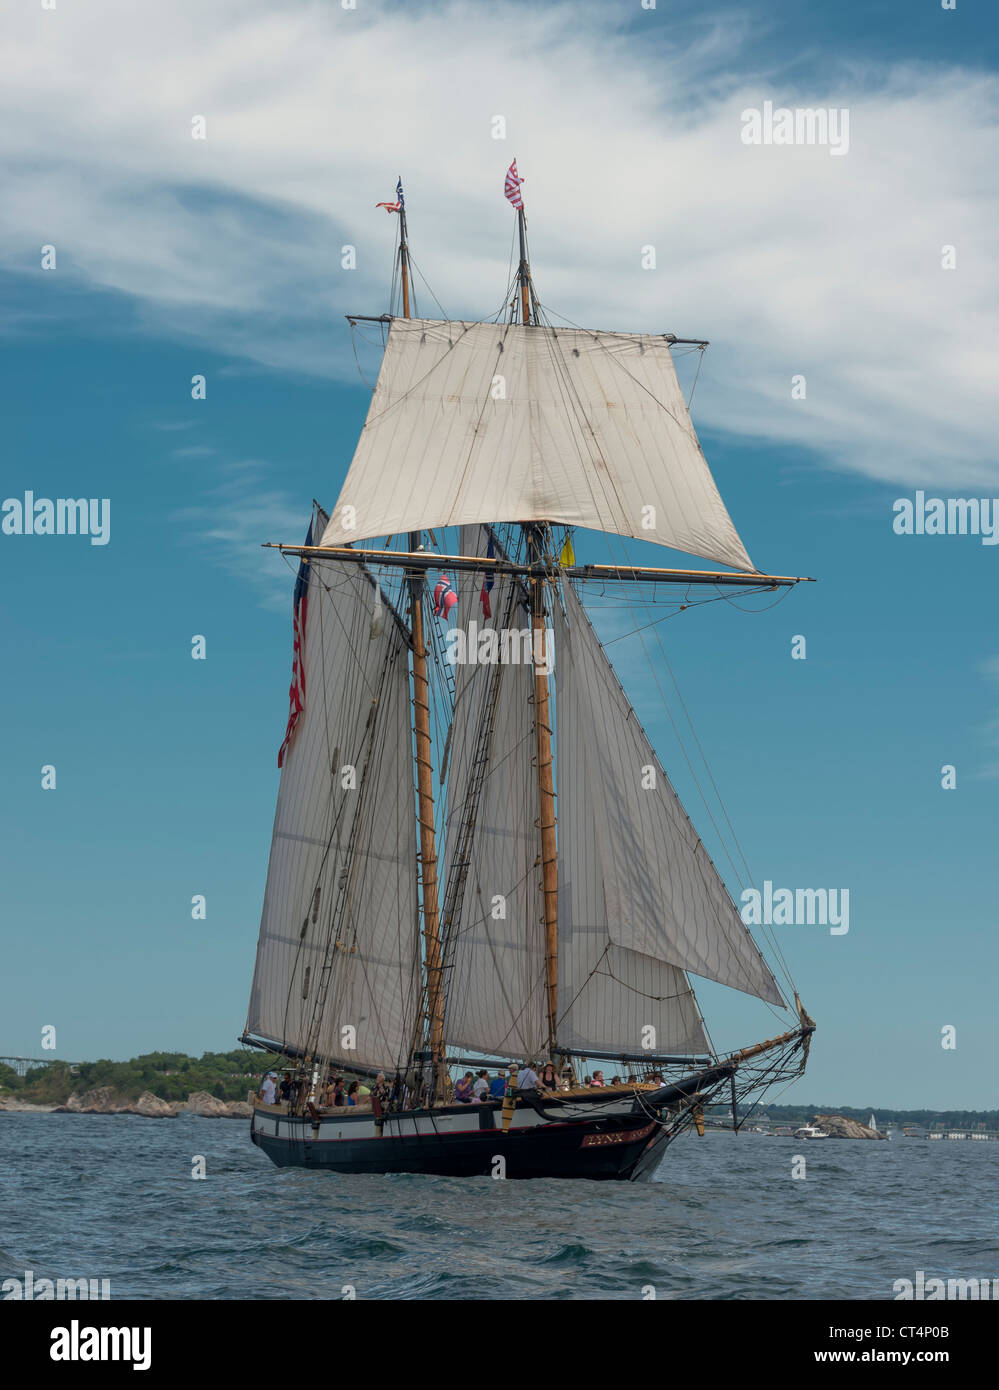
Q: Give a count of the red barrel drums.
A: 0